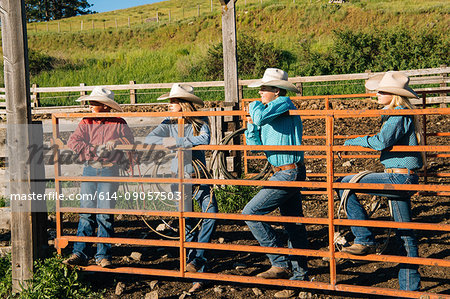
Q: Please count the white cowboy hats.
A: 4